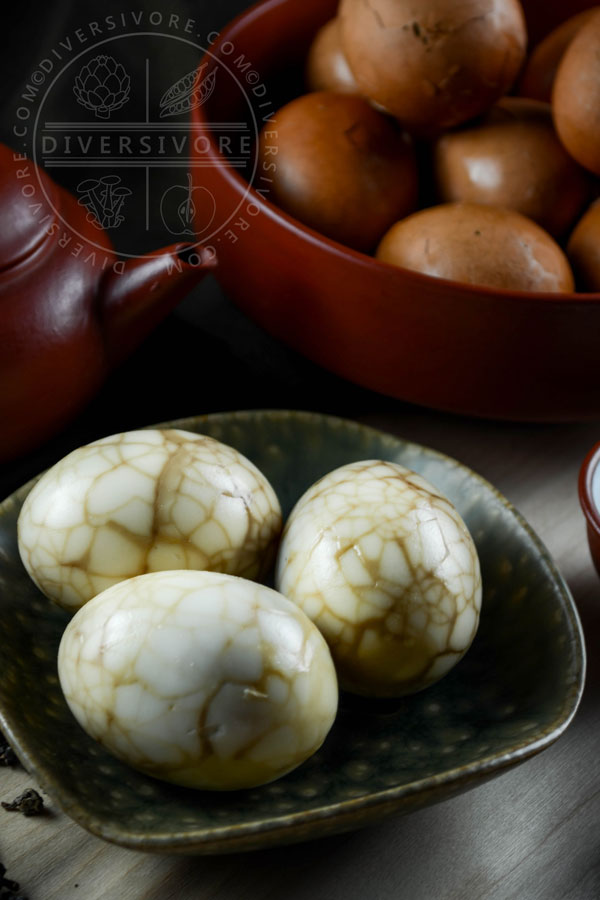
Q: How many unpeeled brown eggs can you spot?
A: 8